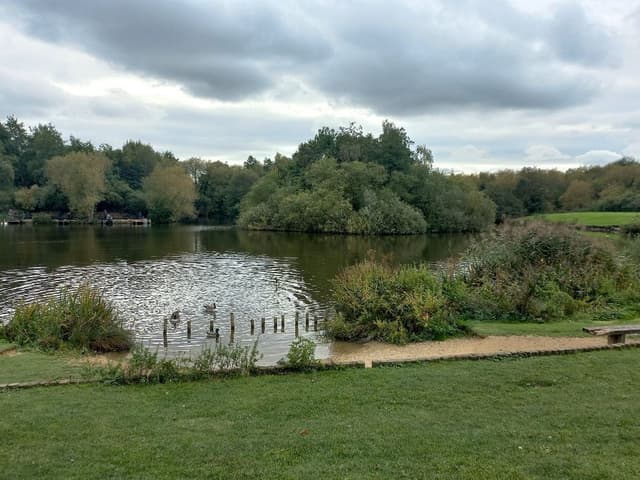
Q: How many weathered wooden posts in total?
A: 11